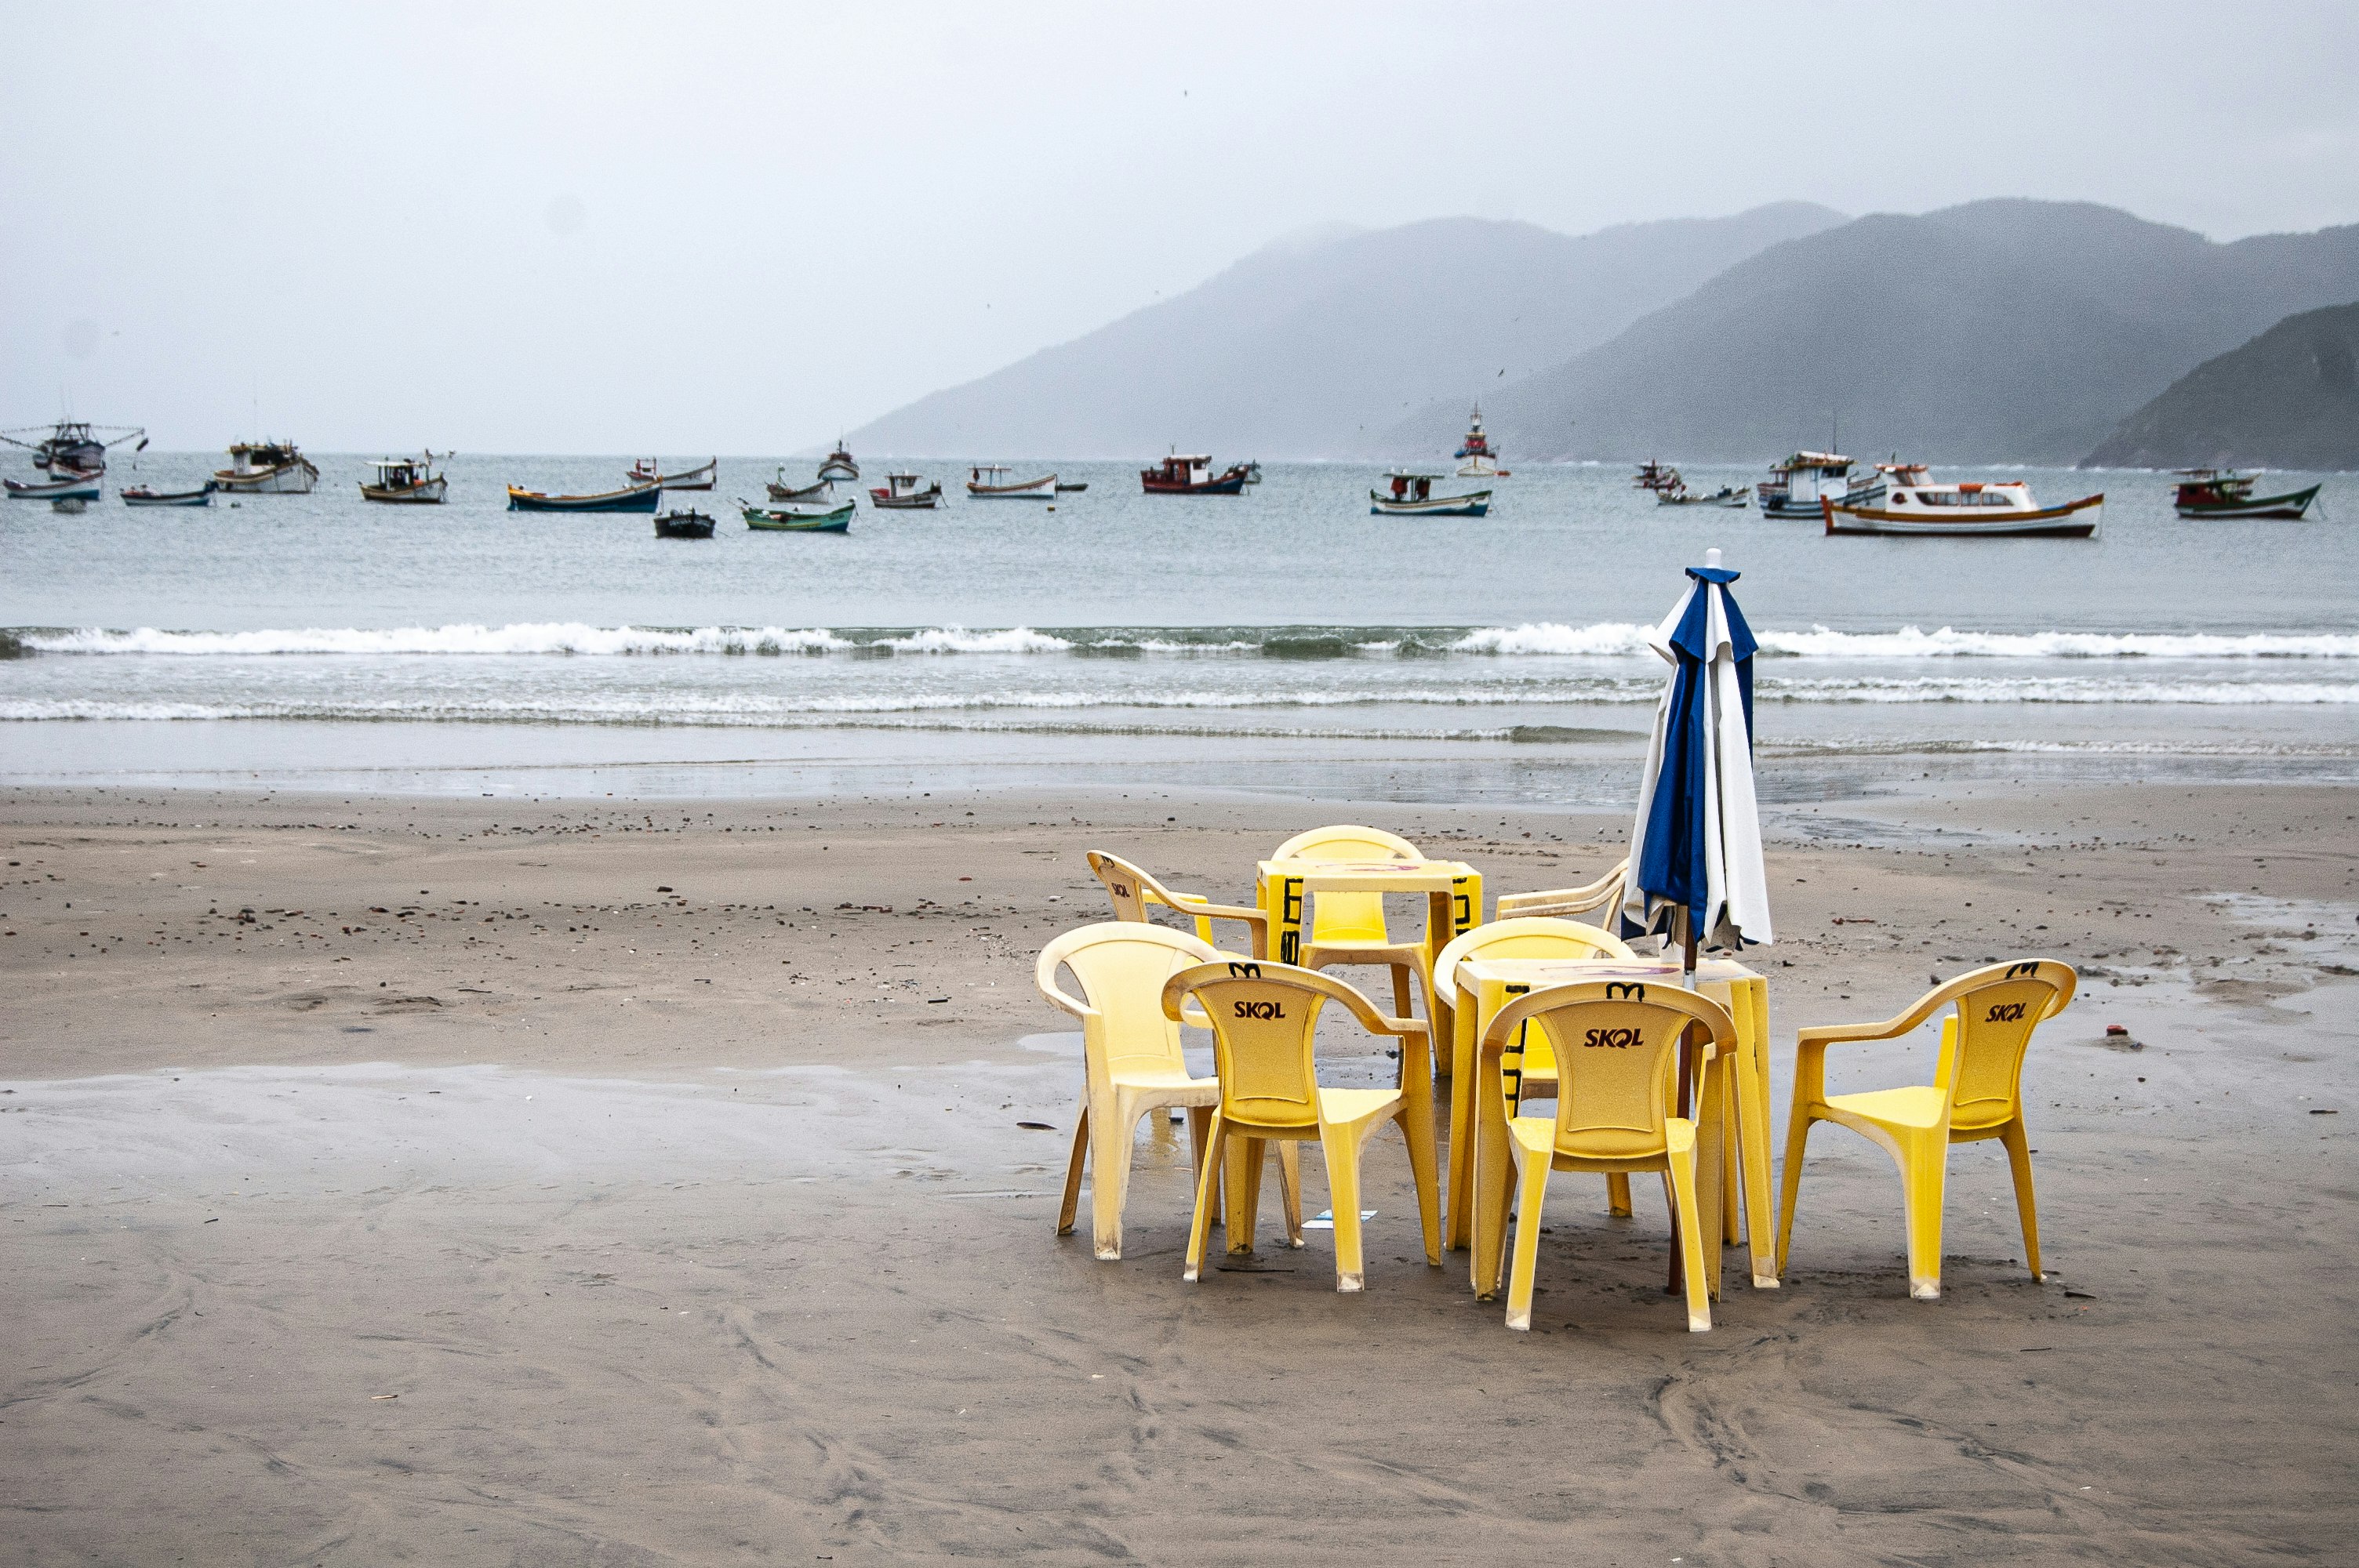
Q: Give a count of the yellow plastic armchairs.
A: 8